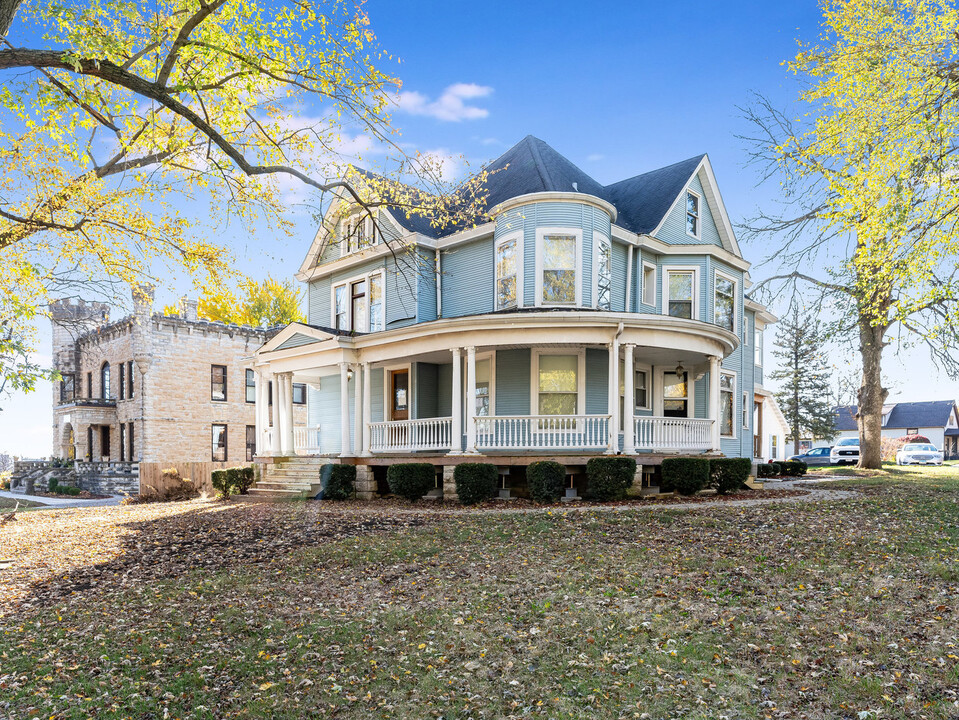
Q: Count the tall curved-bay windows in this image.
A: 3